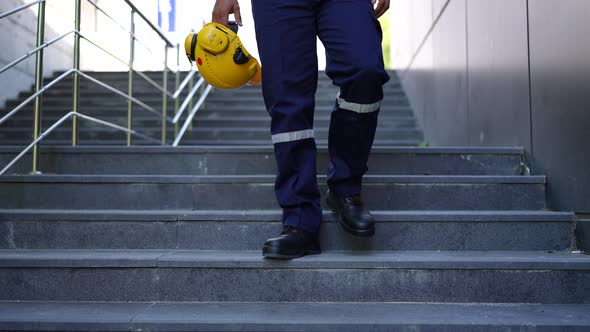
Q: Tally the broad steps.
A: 5